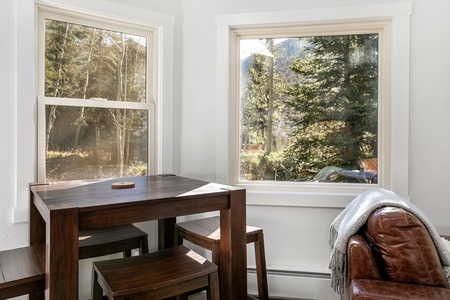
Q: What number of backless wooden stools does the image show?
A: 4